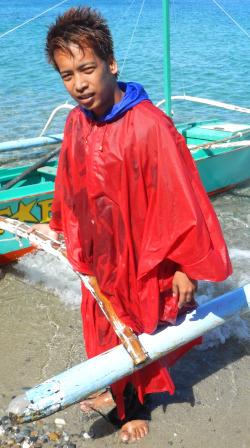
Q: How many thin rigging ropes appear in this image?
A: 5